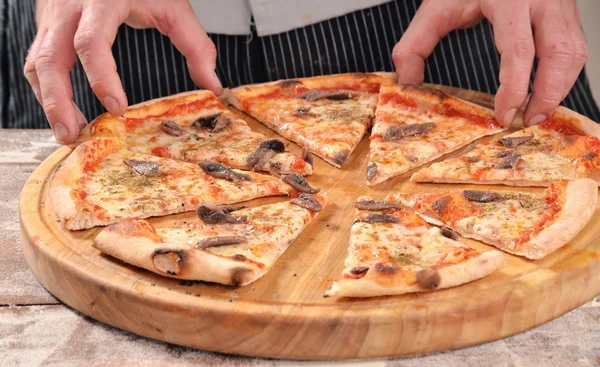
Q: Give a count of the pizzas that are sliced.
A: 1